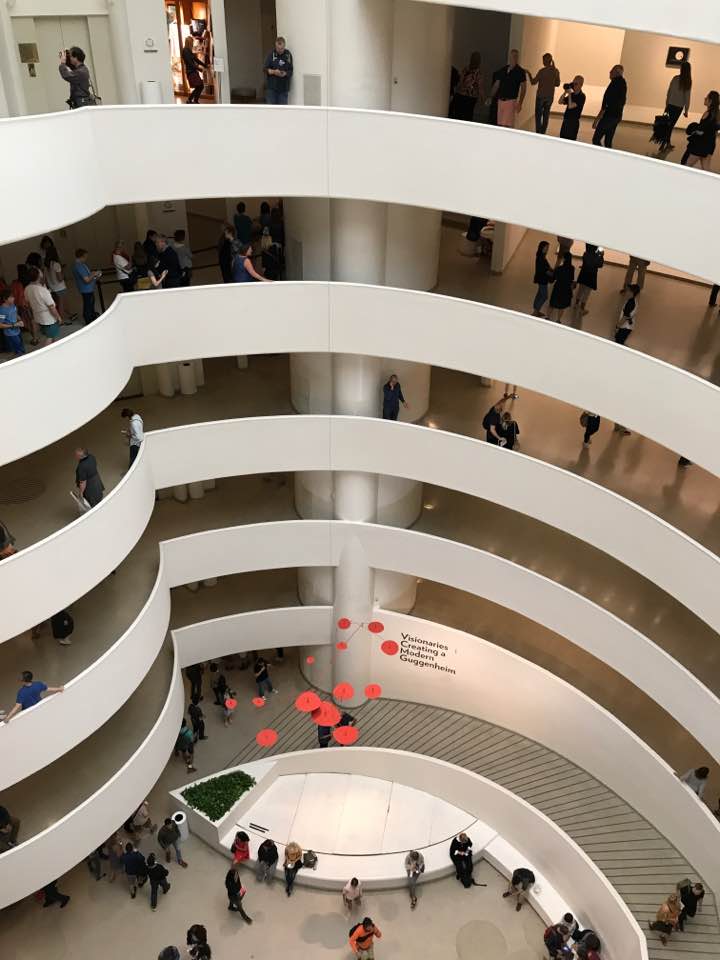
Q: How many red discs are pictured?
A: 13